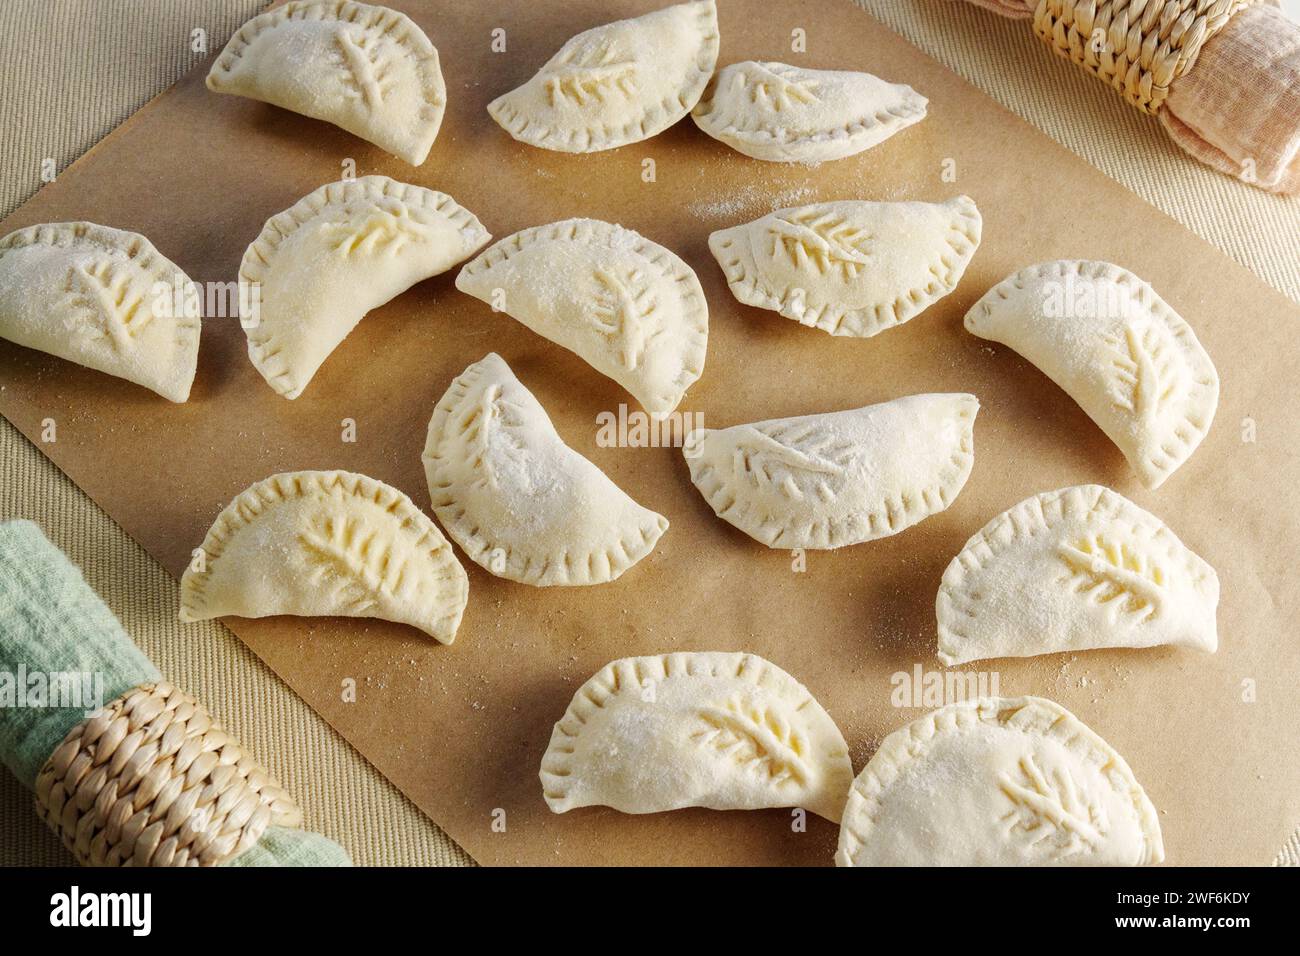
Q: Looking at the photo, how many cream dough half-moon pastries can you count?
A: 14